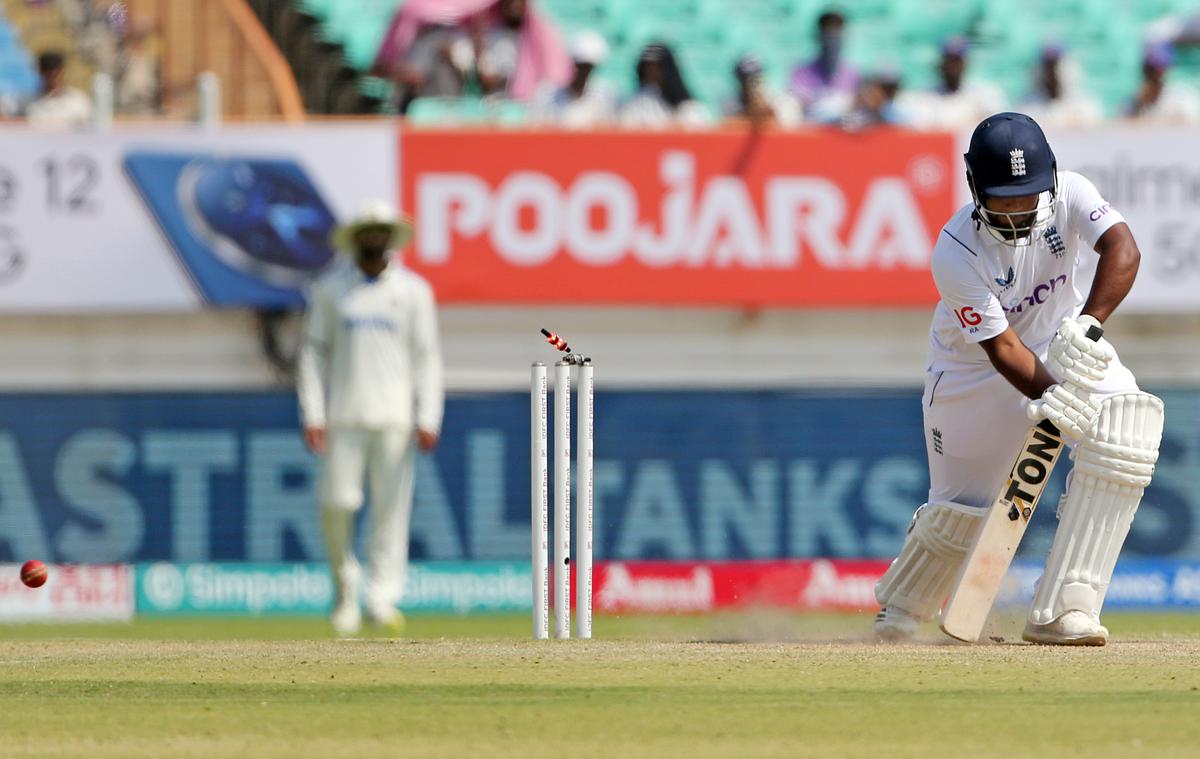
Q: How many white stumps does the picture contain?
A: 3